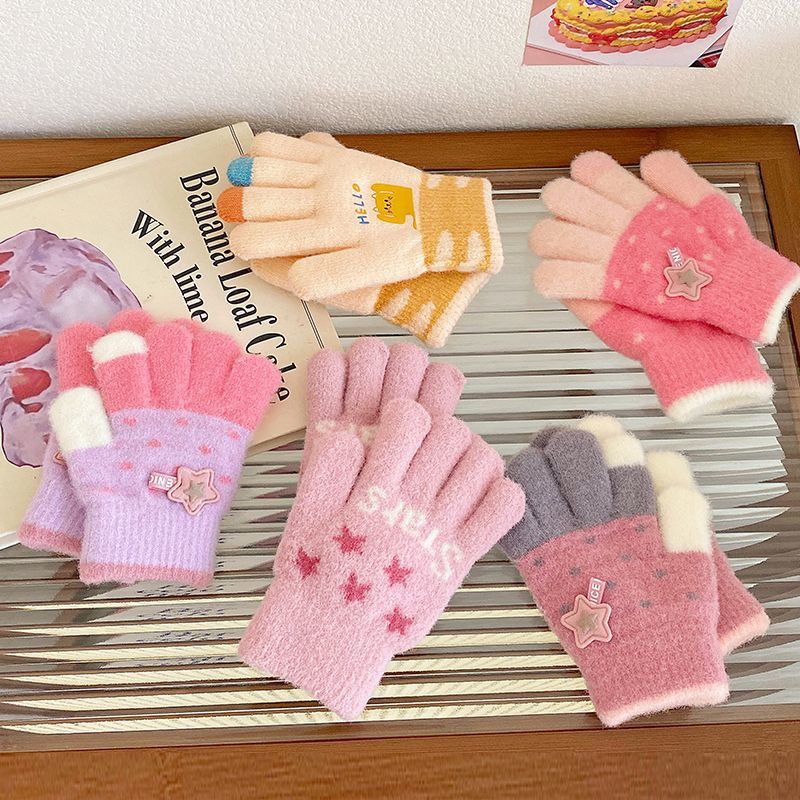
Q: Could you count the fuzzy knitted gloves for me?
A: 10